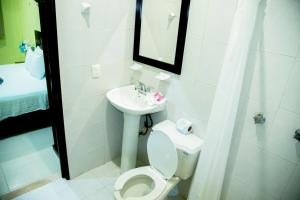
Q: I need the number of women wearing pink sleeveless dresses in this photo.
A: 0